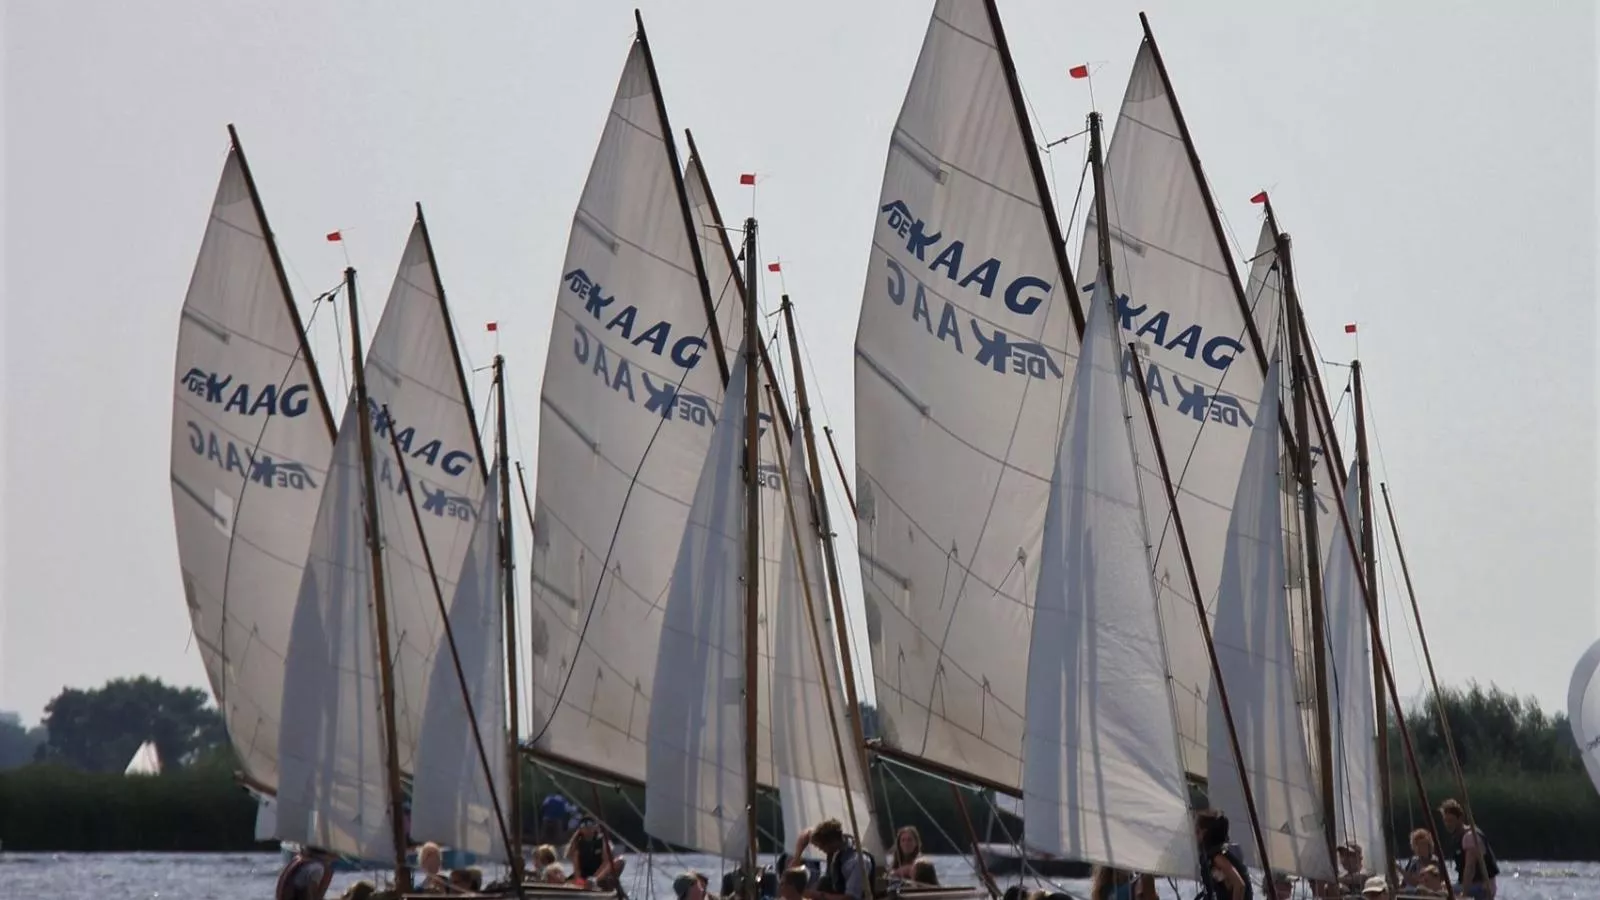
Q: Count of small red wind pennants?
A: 7